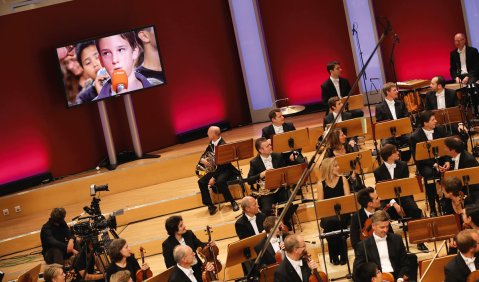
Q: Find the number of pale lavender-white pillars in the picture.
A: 3